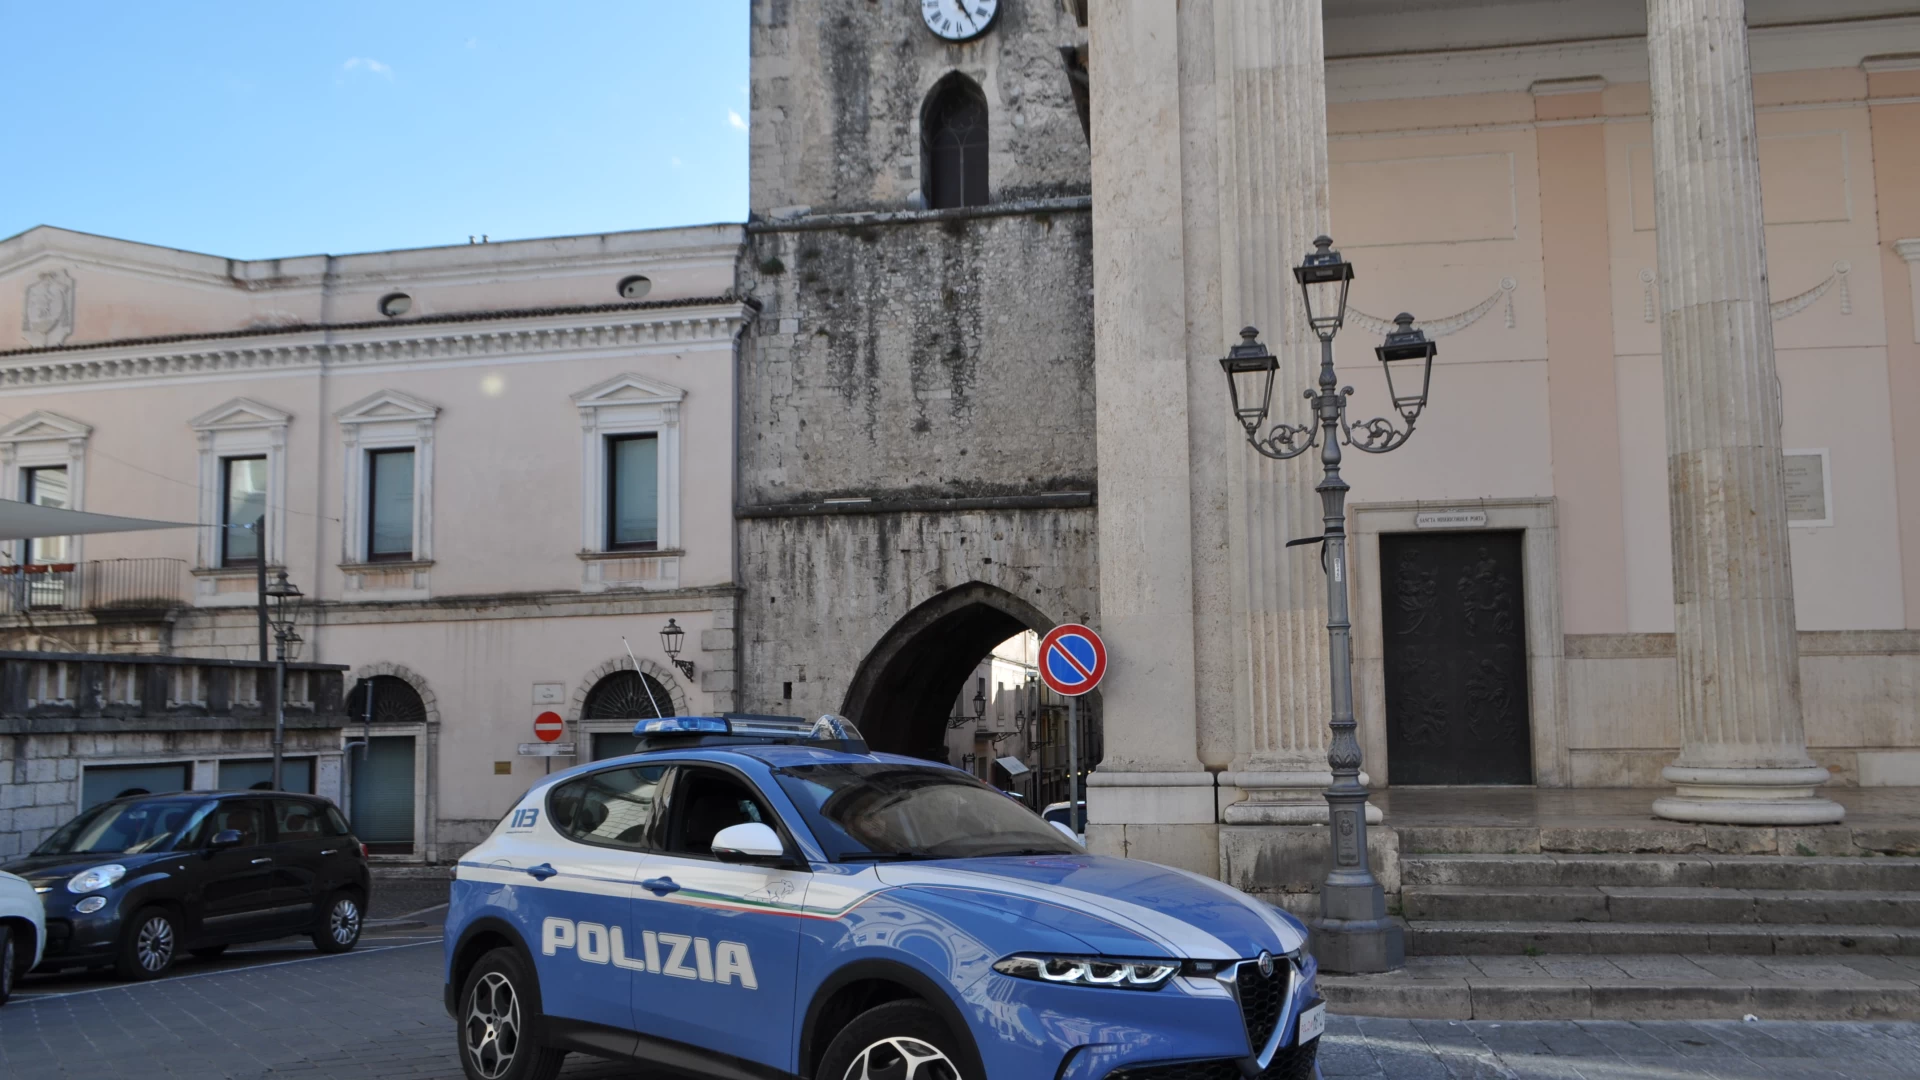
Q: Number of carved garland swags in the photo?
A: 2